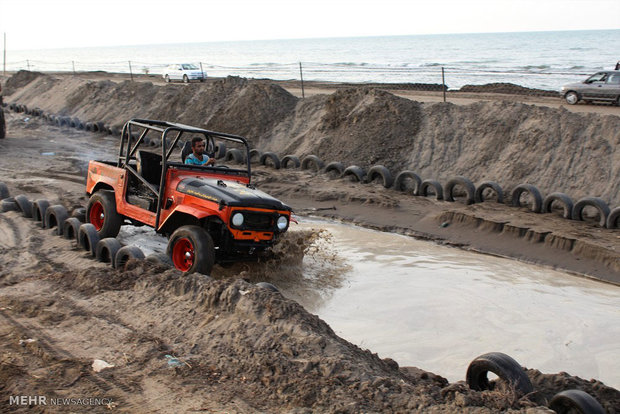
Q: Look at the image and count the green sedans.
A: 0